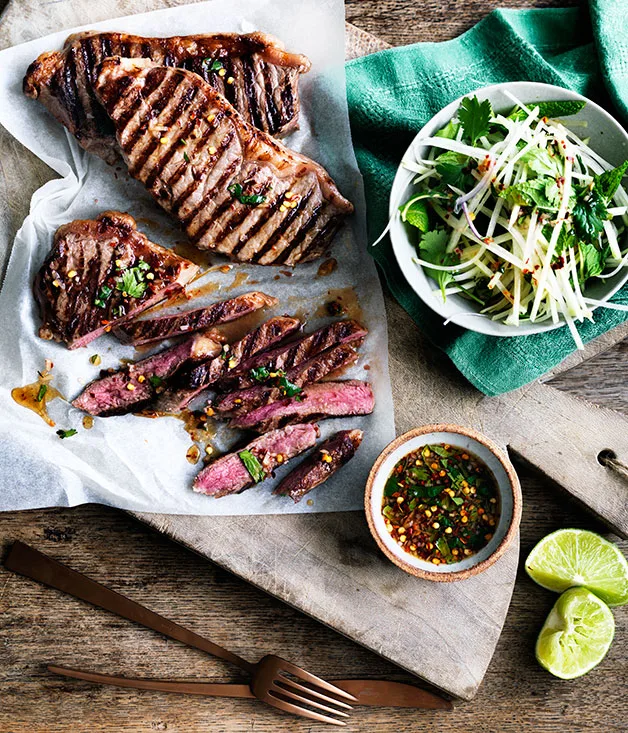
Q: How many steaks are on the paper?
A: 3